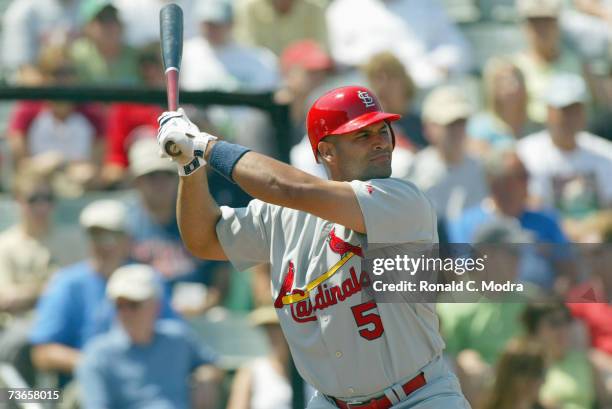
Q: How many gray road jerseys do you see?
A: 1